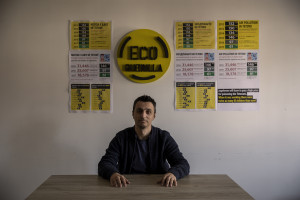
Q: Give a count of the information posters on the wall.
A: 9